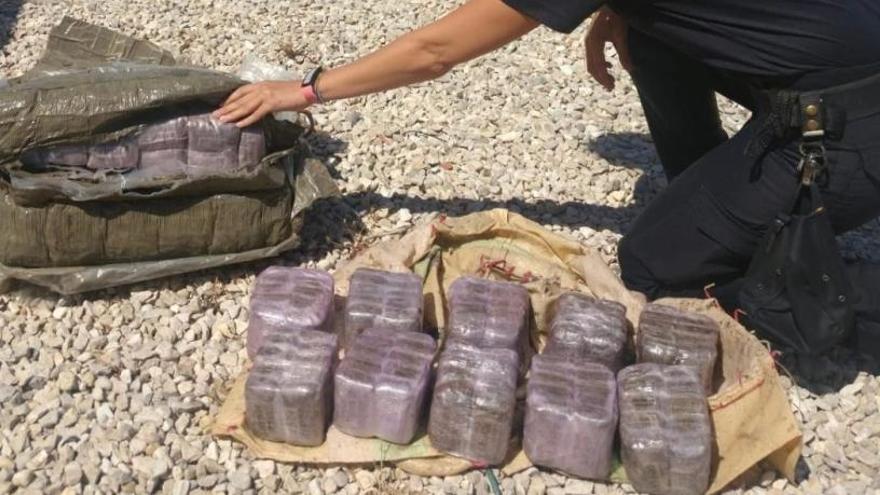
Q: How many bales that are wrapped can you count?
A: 10